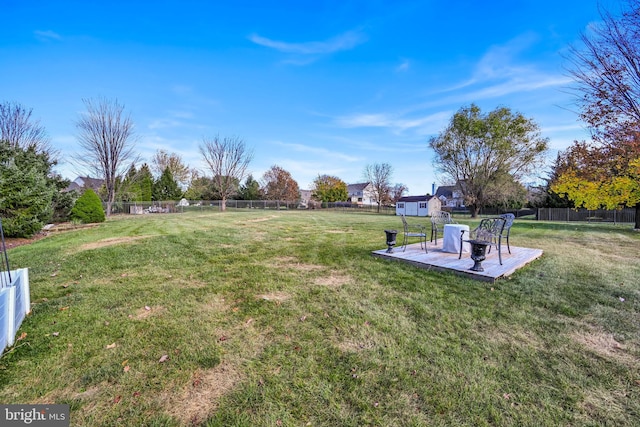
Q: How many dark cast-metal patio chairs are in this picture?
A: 4